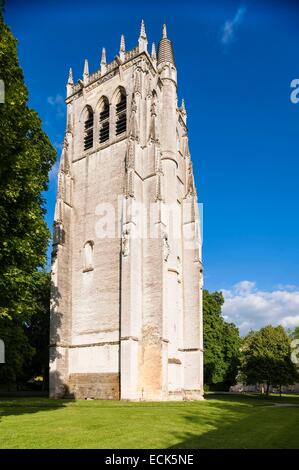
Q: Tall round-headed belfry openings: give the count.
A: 3